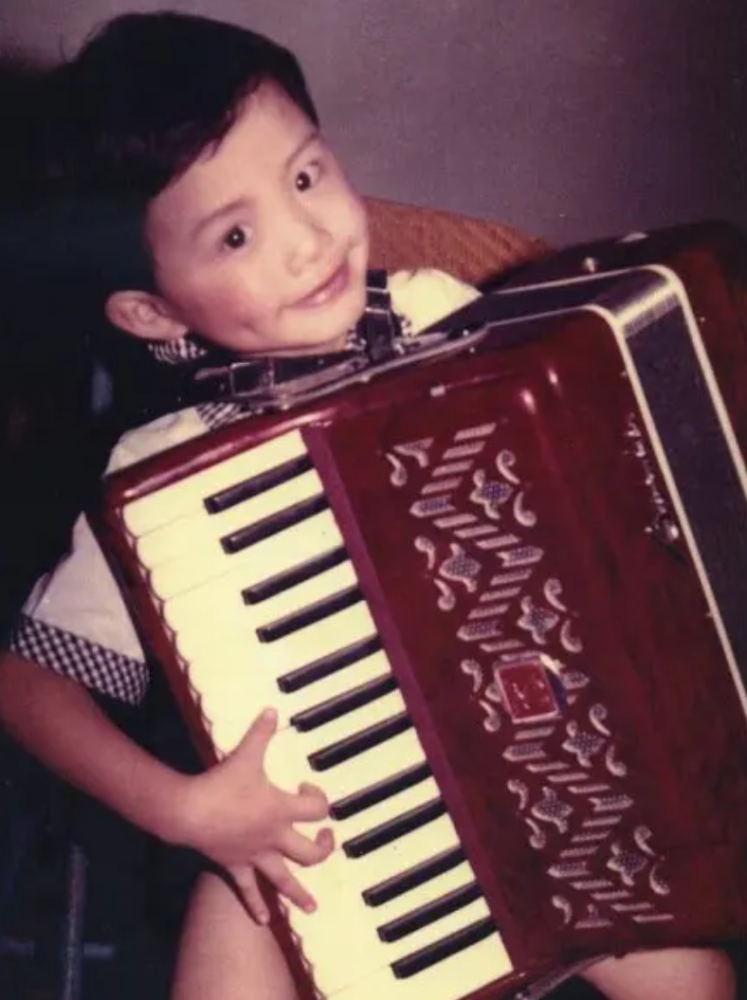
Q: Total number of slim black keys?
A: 12